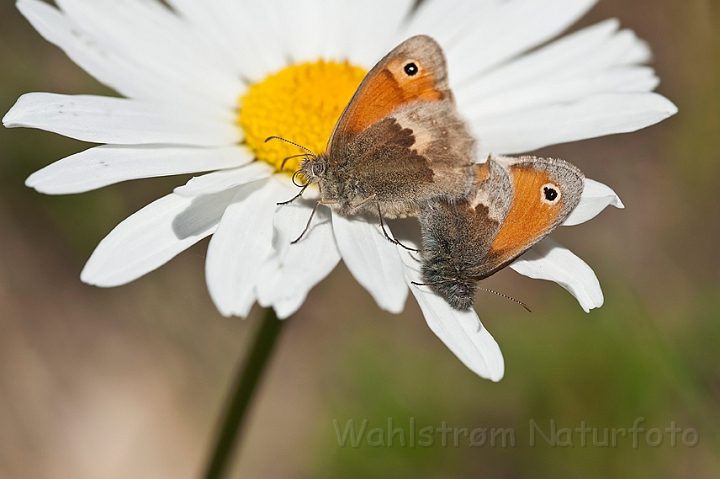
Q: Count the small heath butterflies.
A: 2